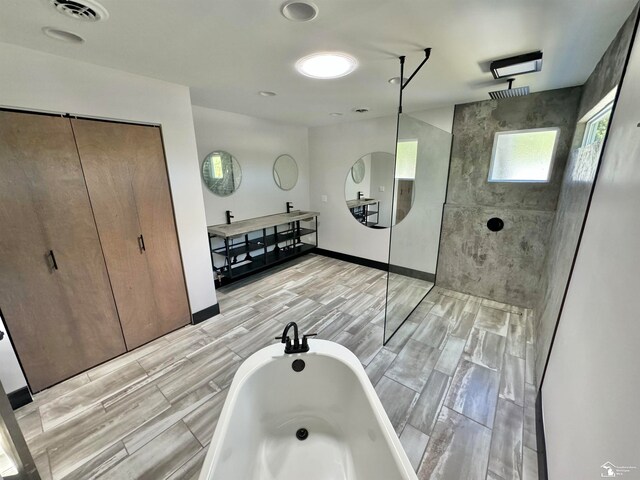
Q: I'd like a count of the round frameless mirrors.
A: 3